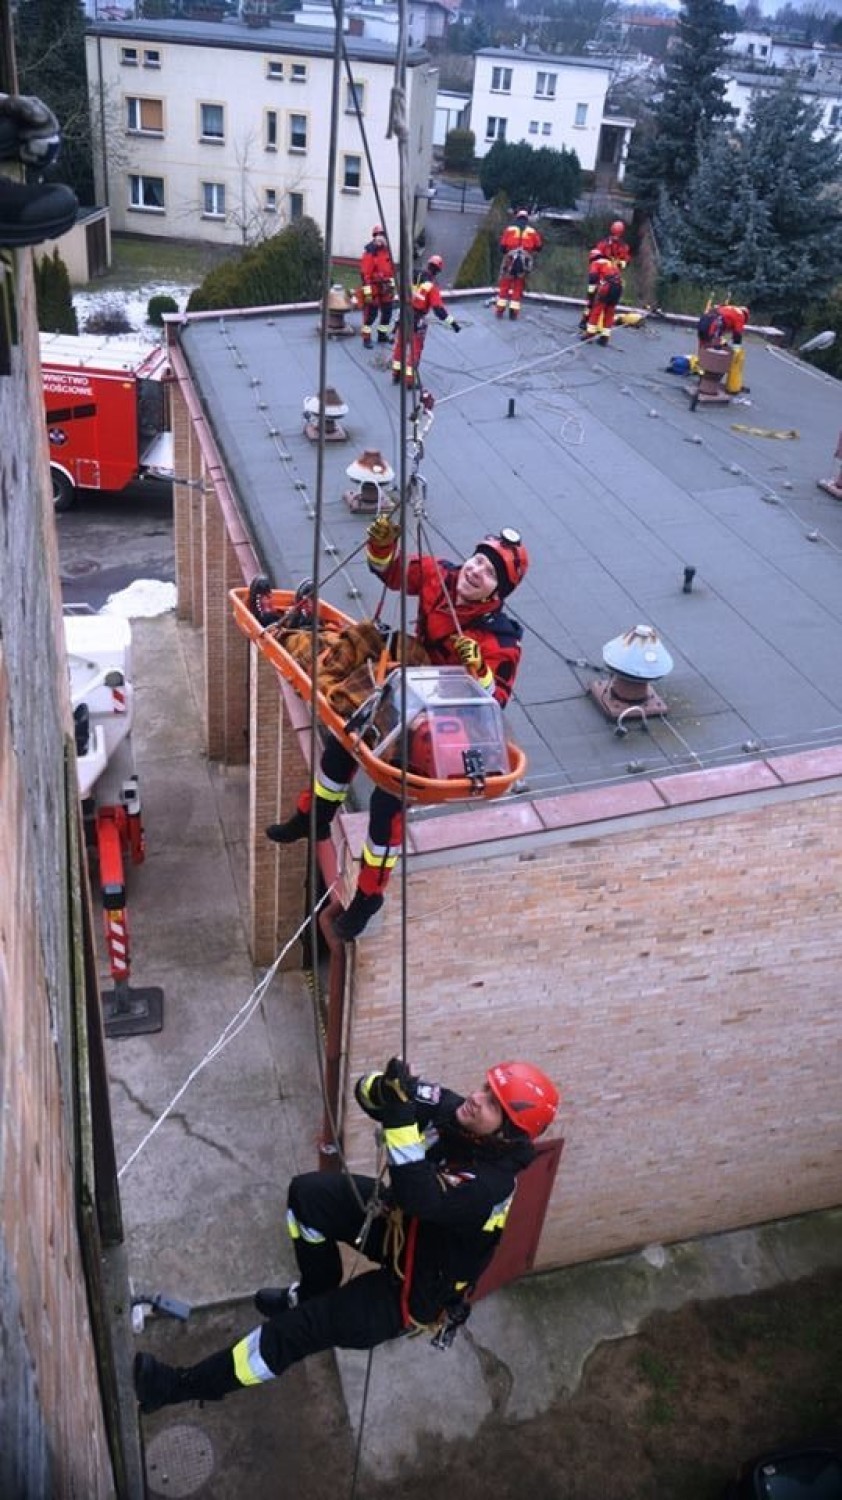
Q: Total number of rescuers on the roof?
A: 6